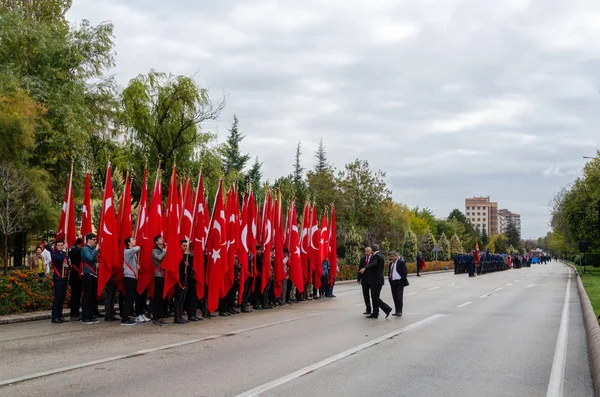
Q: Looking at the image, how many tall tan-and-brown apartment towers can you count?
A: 2